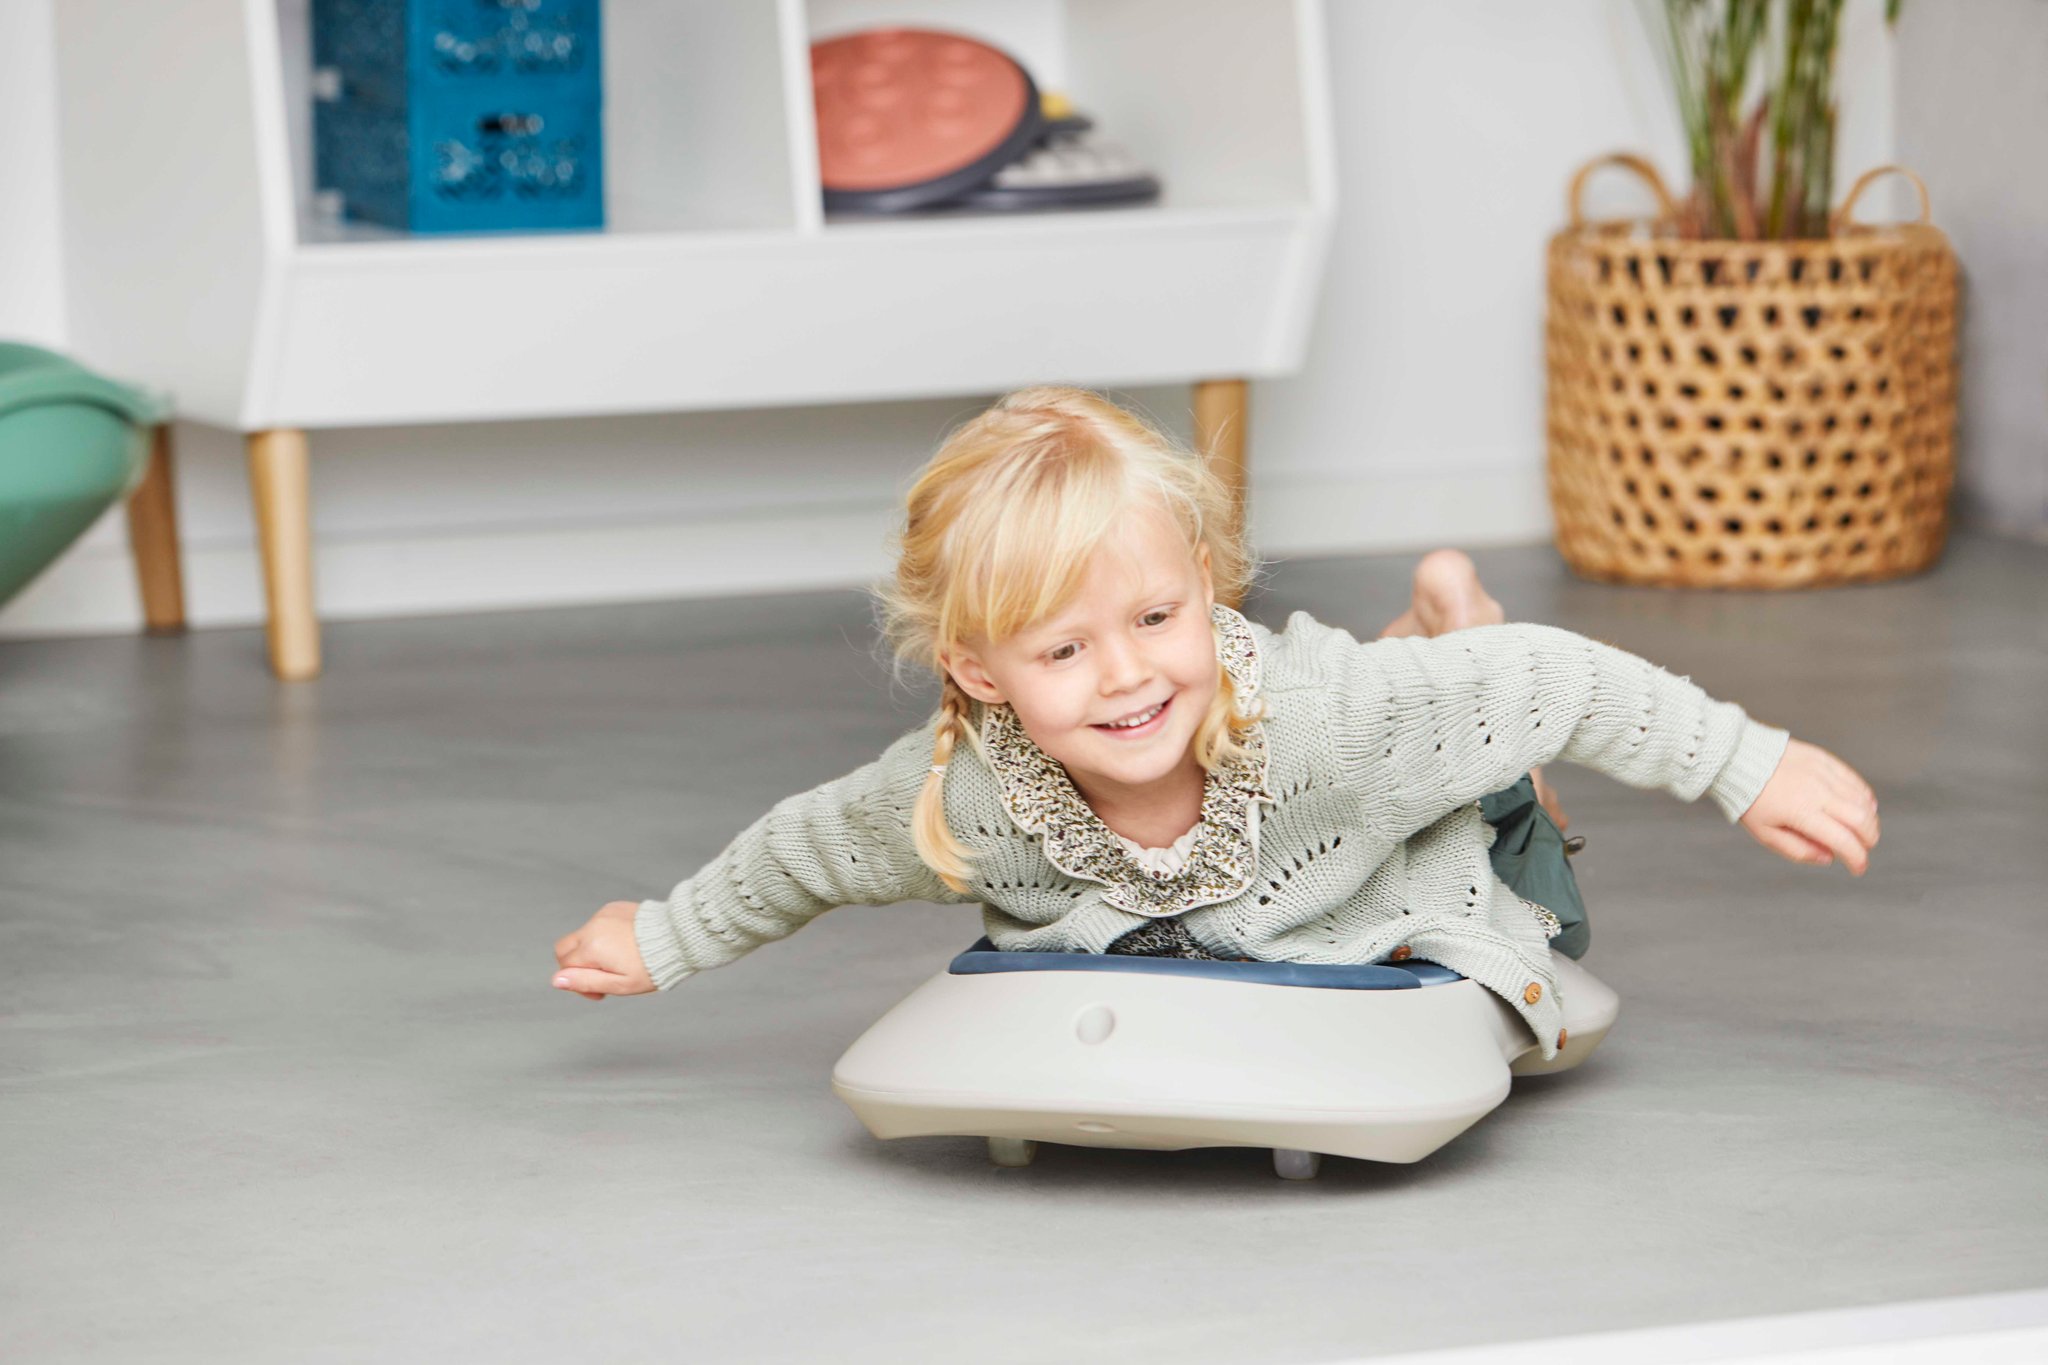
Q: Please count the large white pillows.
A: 0